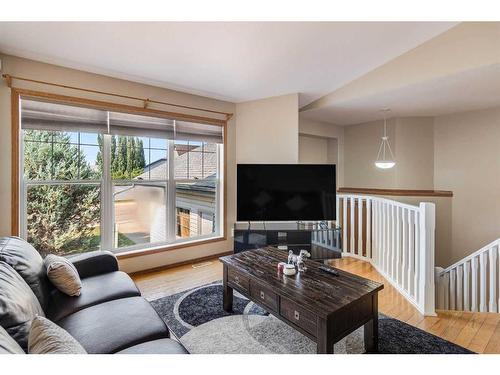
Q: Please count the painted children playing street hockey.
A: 0